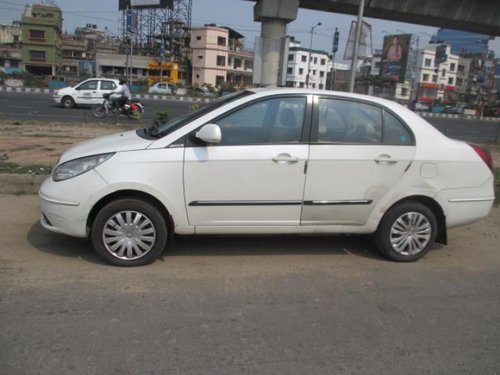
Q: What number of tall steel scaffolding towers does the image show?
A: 1